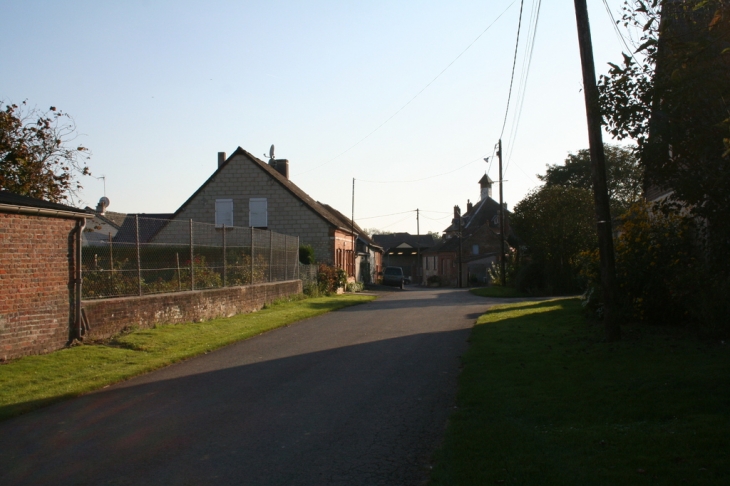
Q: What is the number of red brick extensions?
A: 1